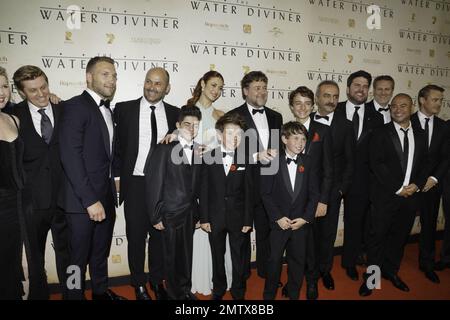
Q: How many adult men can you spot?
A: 9